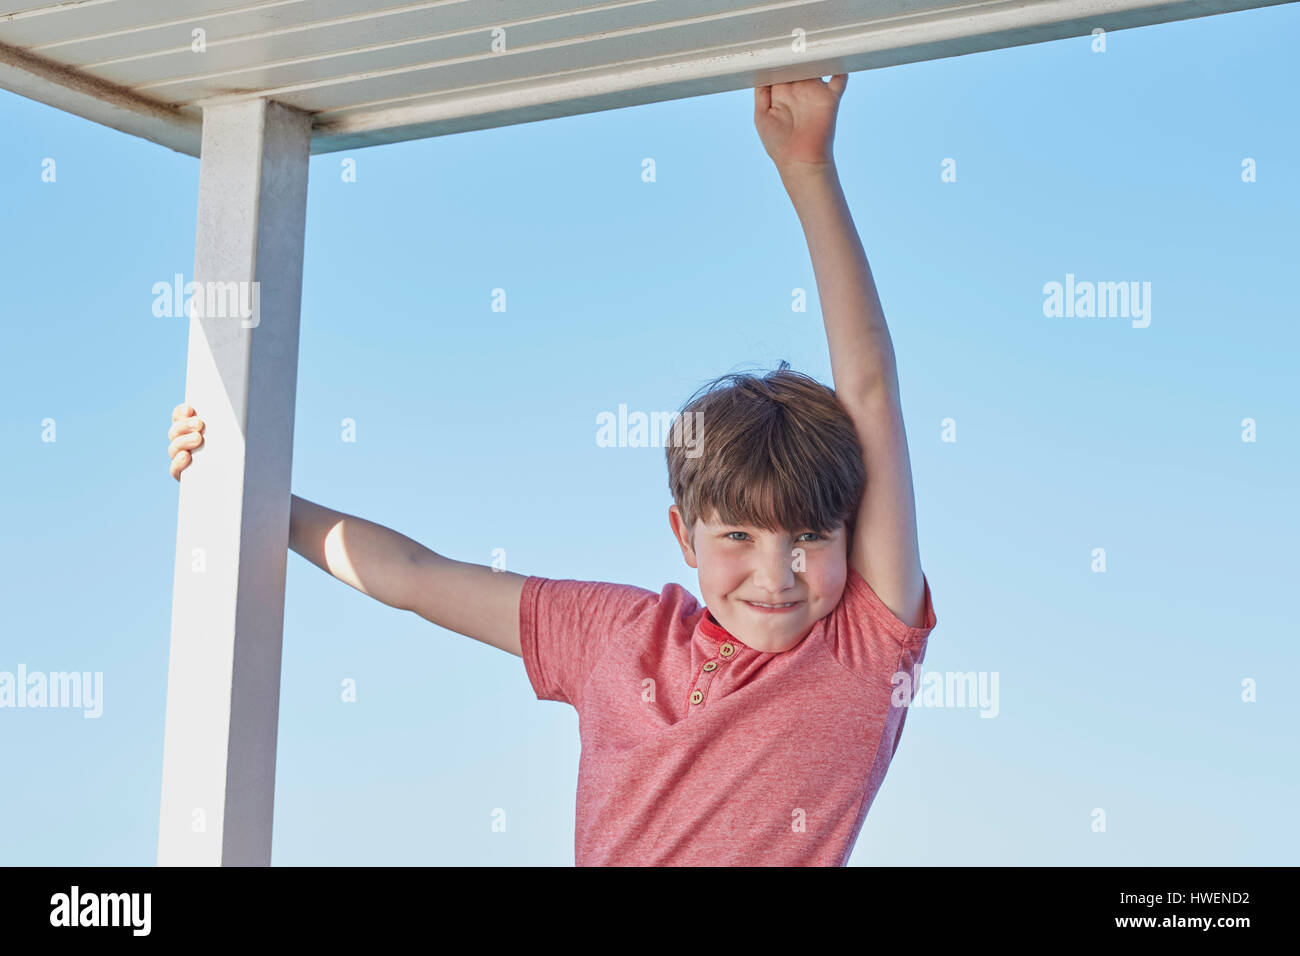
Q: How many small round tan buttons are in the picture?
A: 3